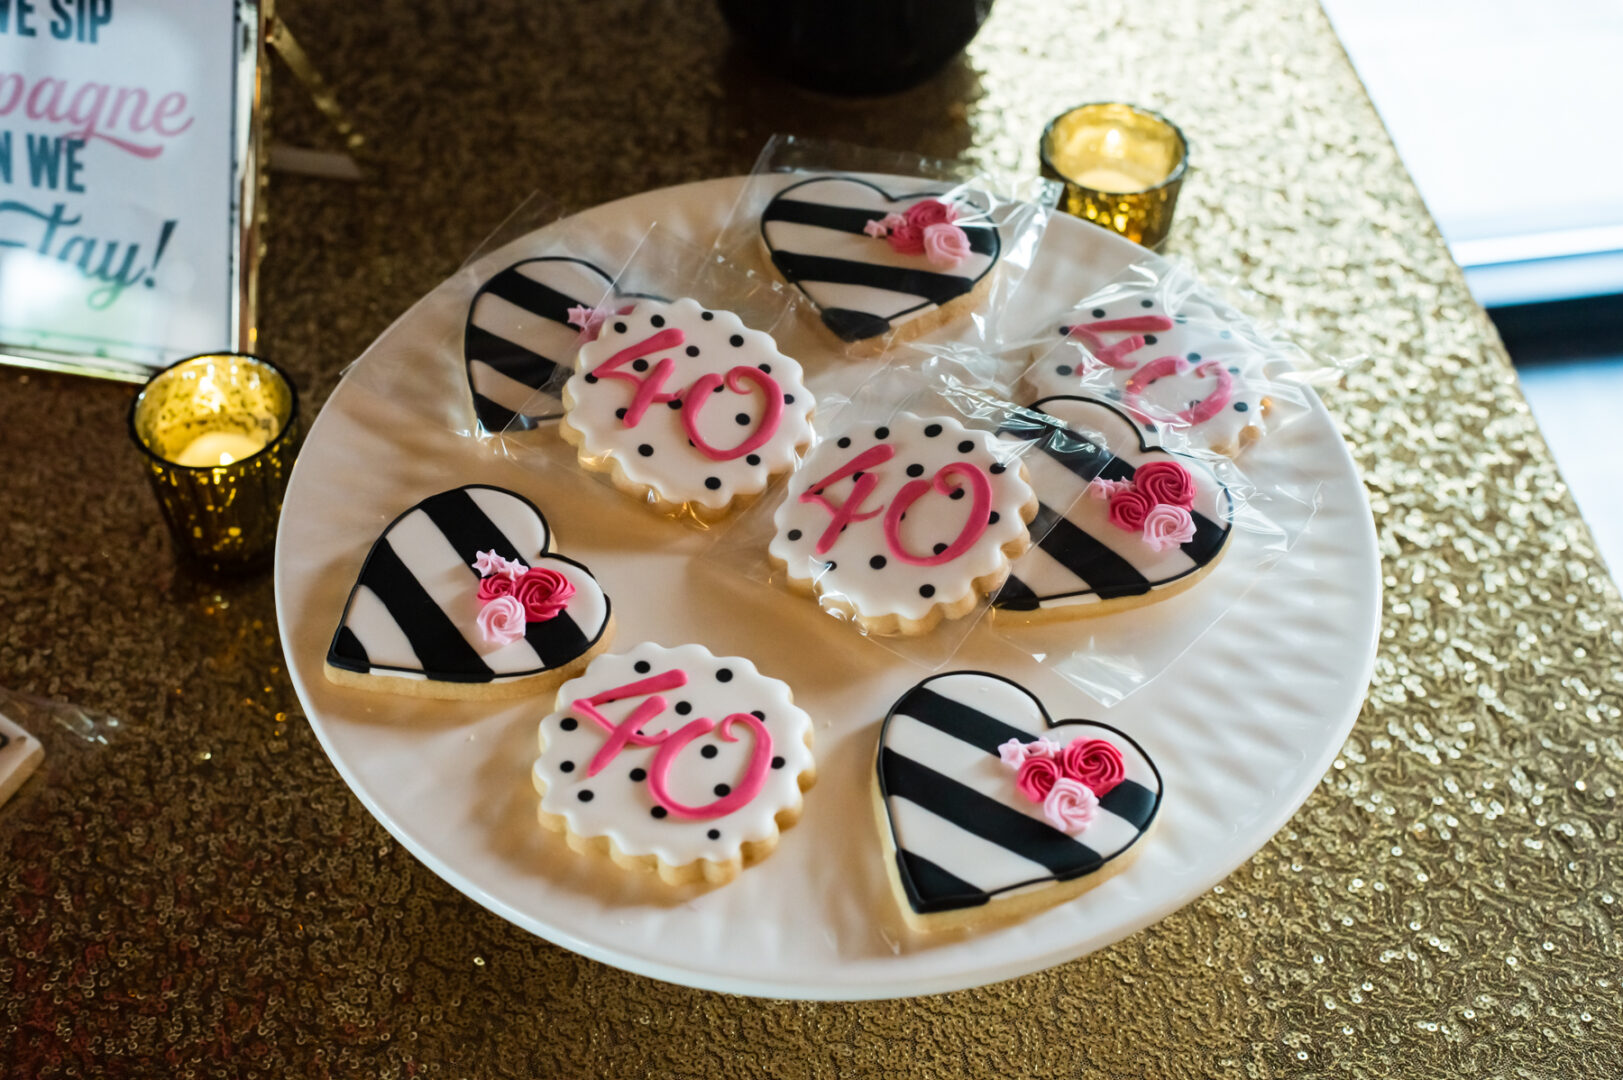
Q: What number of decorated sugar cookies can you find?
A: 9